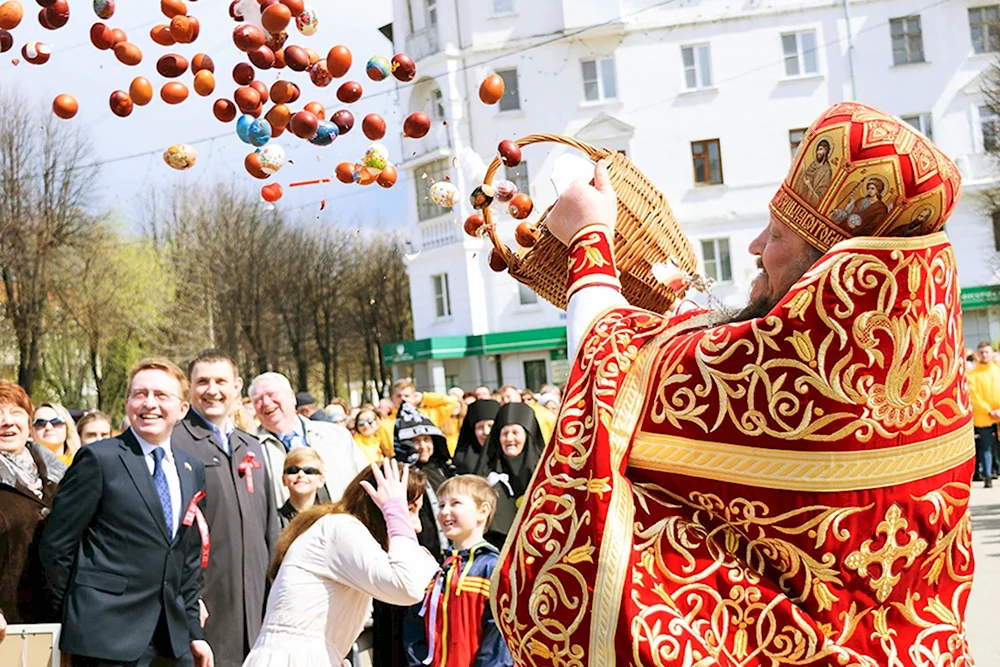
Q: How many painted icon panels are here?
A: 3